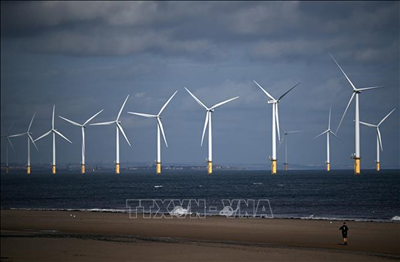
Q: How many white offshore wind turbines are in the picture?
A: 12